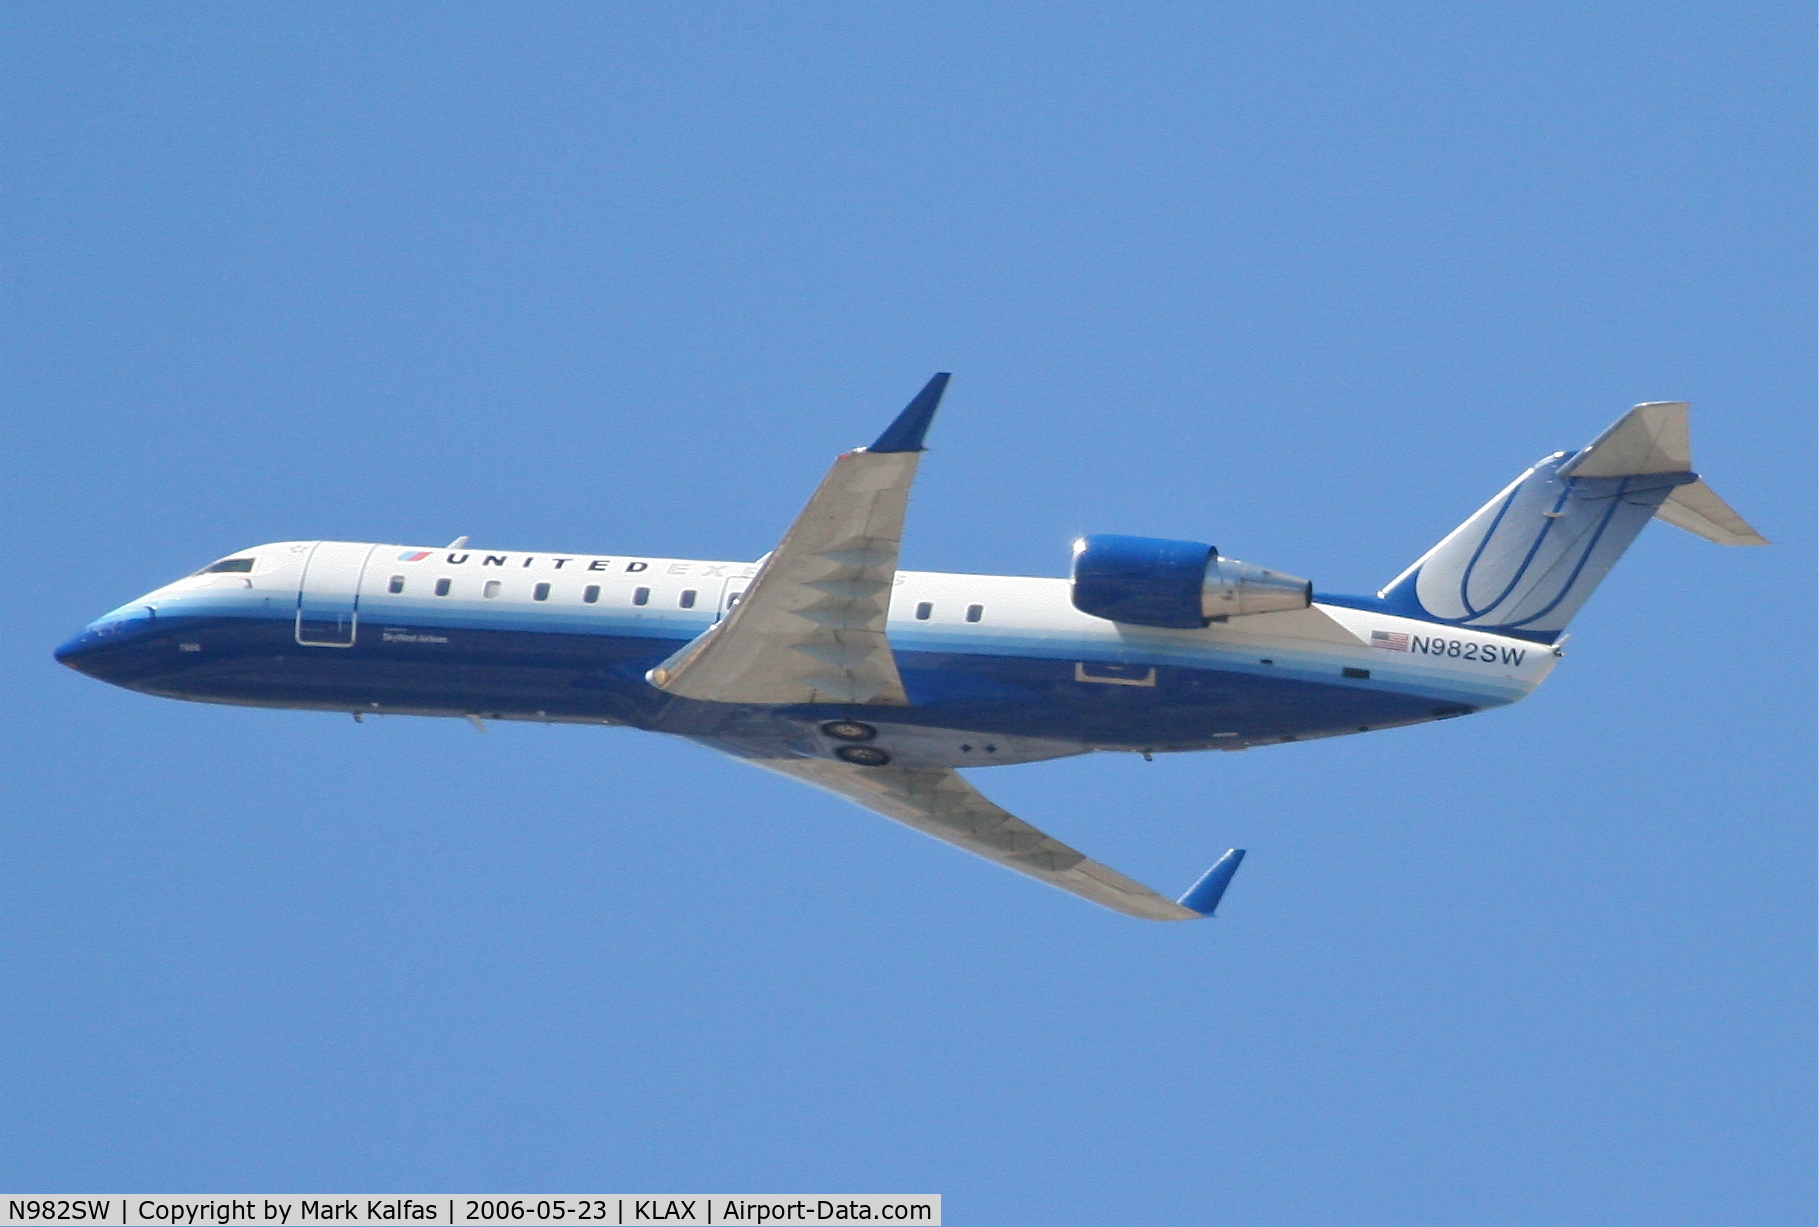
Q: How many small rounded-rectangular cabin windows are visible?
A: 10